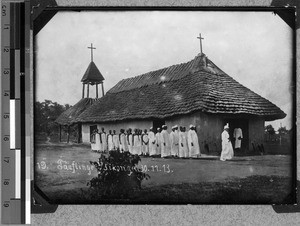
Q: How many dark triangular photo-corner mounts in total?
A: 4